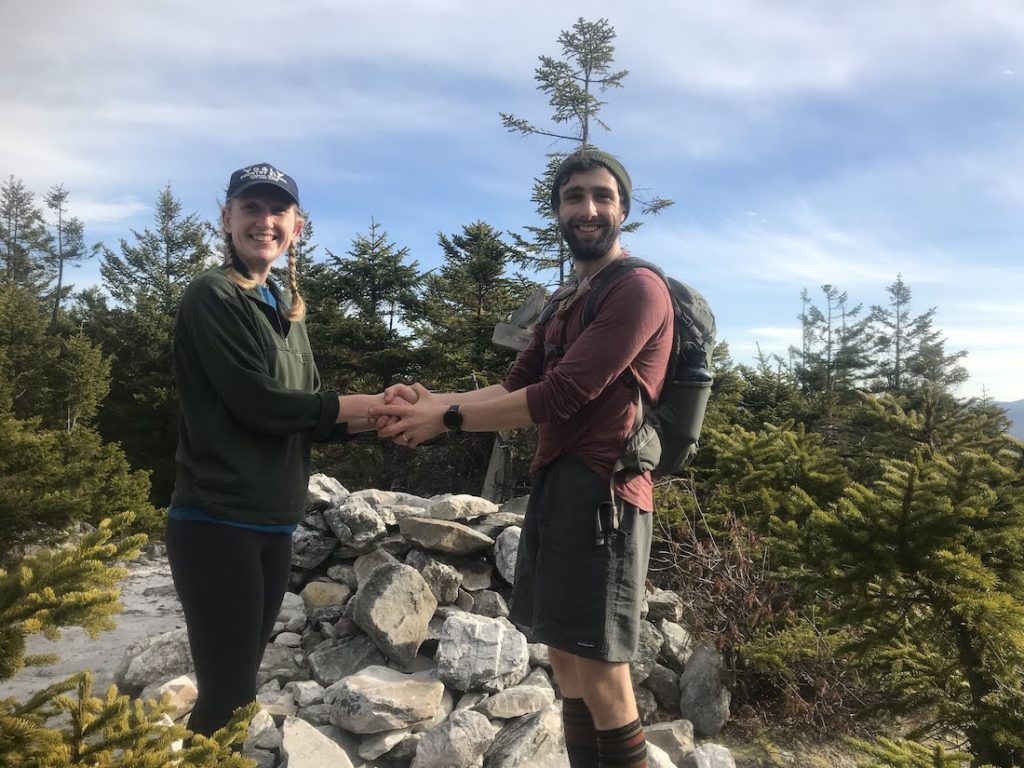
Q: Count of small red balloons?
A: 0